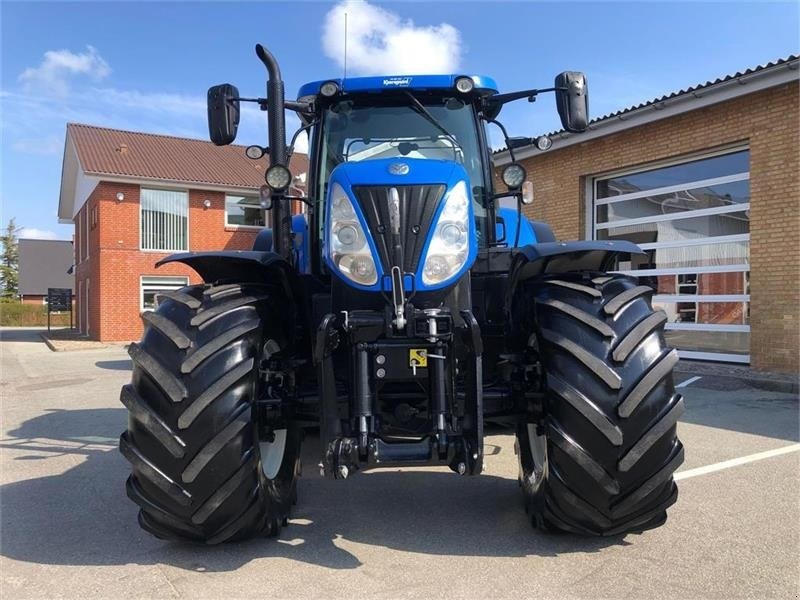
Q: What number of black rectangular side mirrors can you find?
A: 2